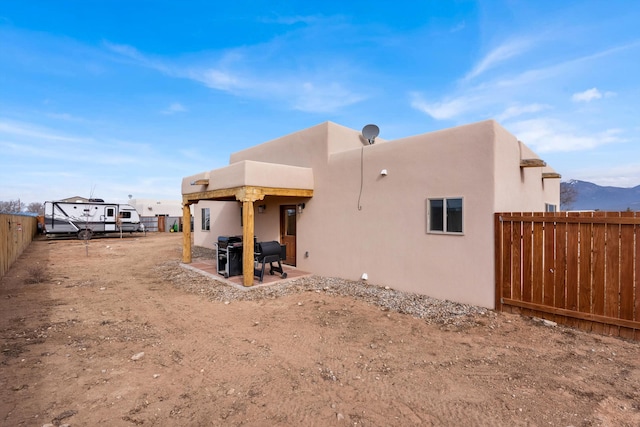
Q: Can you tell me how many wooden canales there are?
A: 3